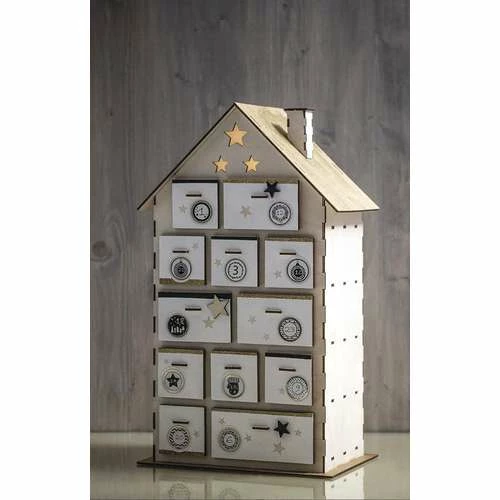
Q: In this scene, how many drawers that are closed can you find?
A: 12